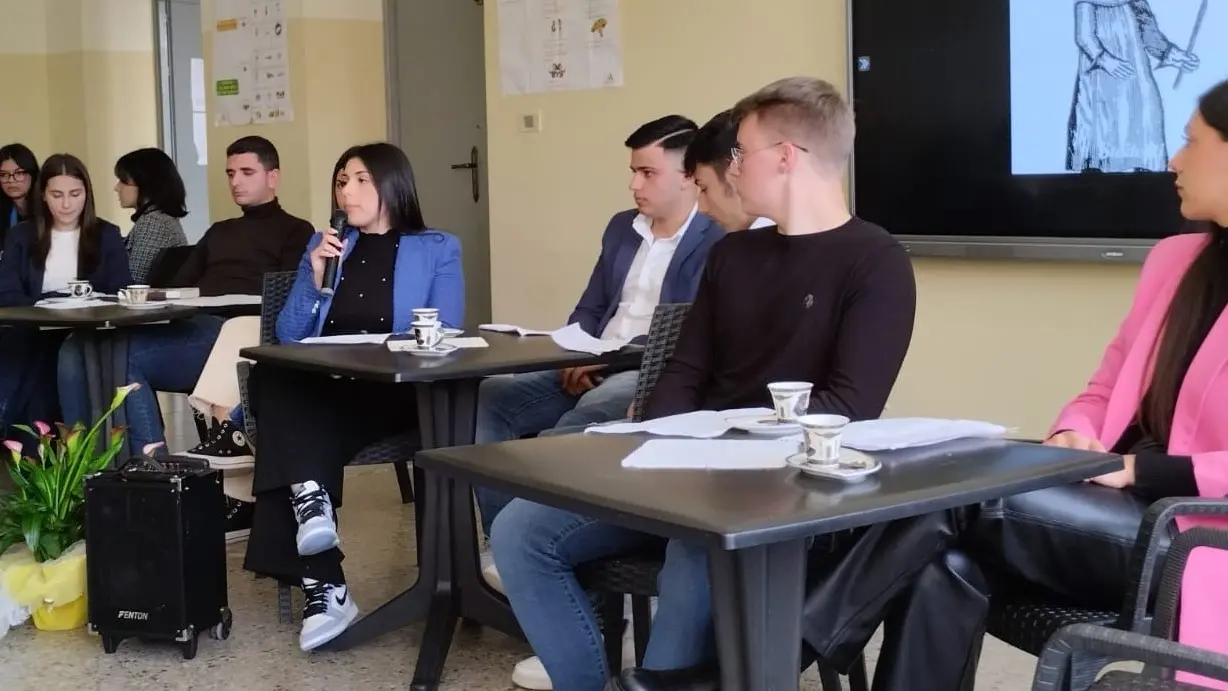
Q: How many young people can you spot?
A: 9